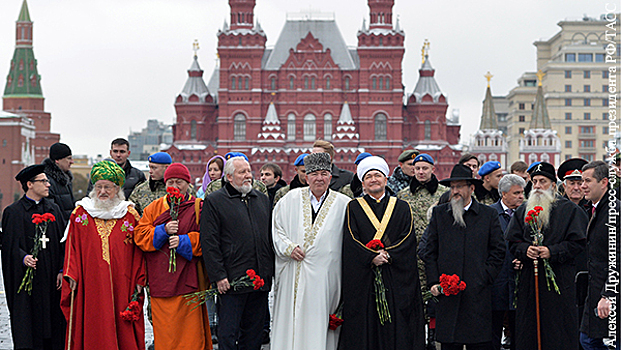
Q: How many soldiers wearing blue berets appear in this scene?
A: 7